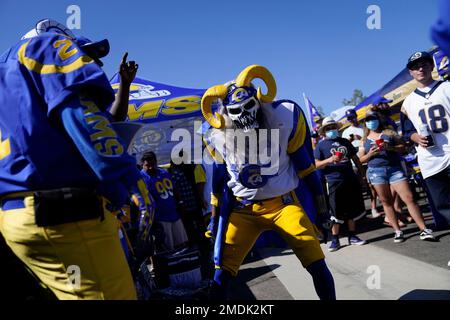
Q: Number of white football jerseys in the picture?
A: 2